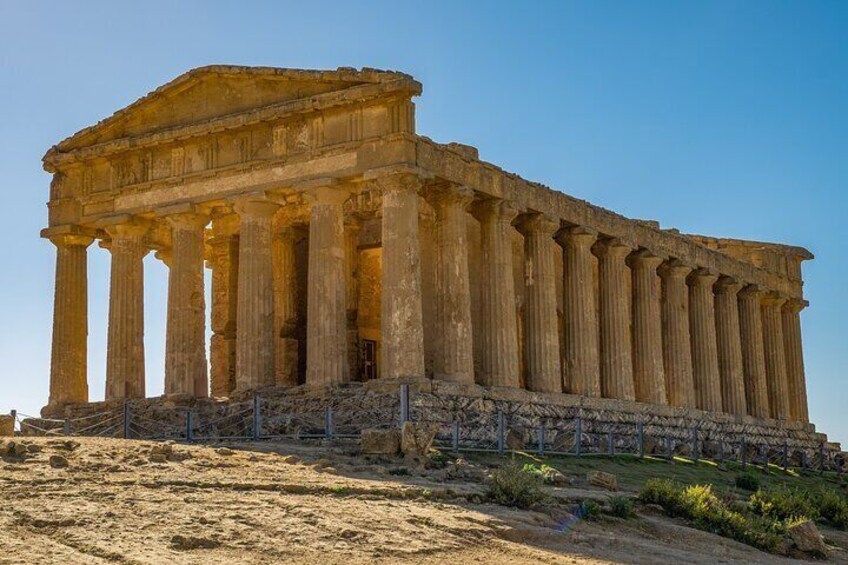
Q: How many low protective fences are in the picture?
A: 1